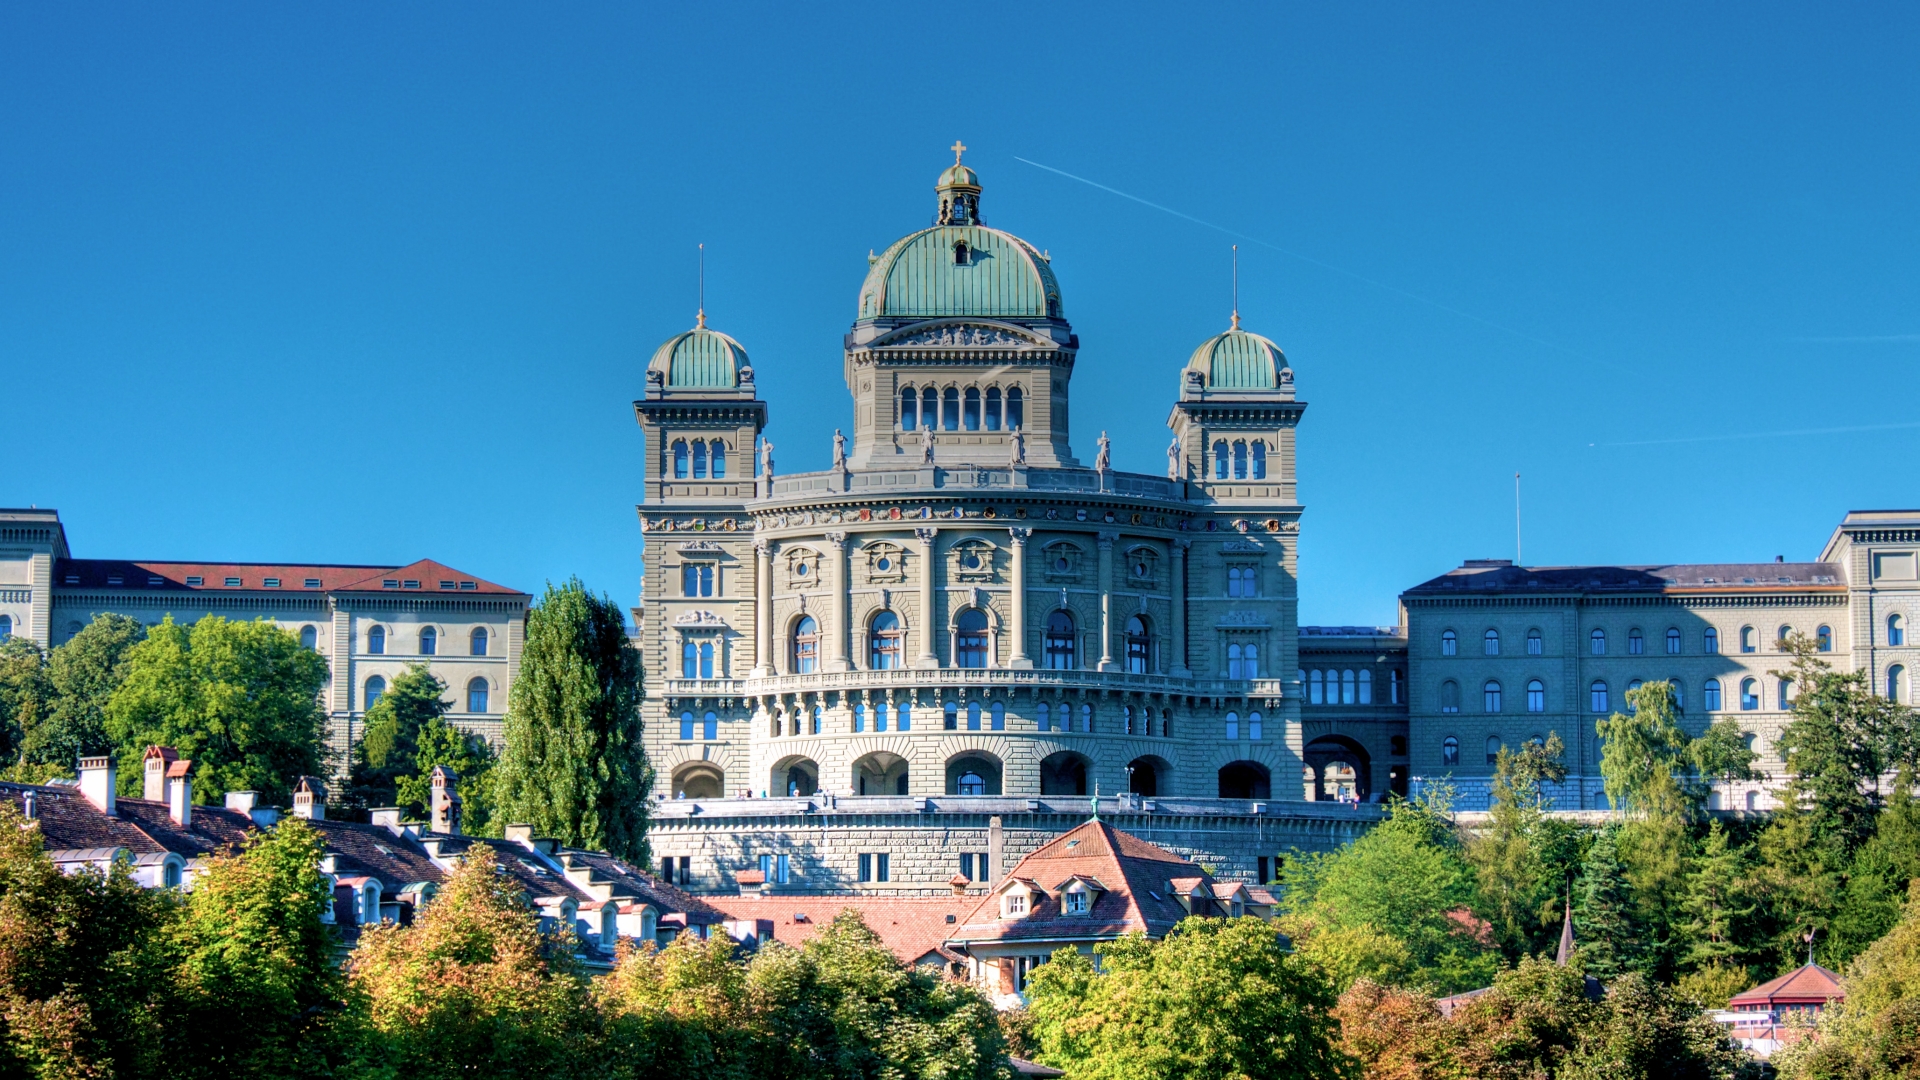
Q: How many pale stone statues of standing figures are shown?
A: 6